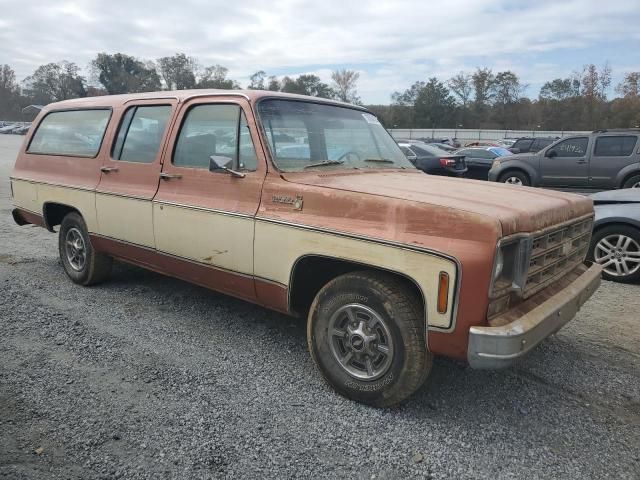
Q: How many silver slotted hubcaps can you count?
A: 2